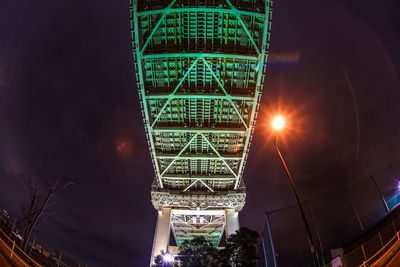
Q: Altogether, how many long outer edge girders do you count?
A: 2